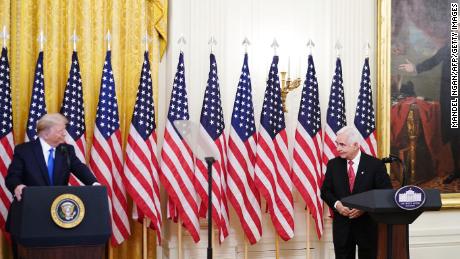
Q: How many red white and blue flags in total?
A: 12